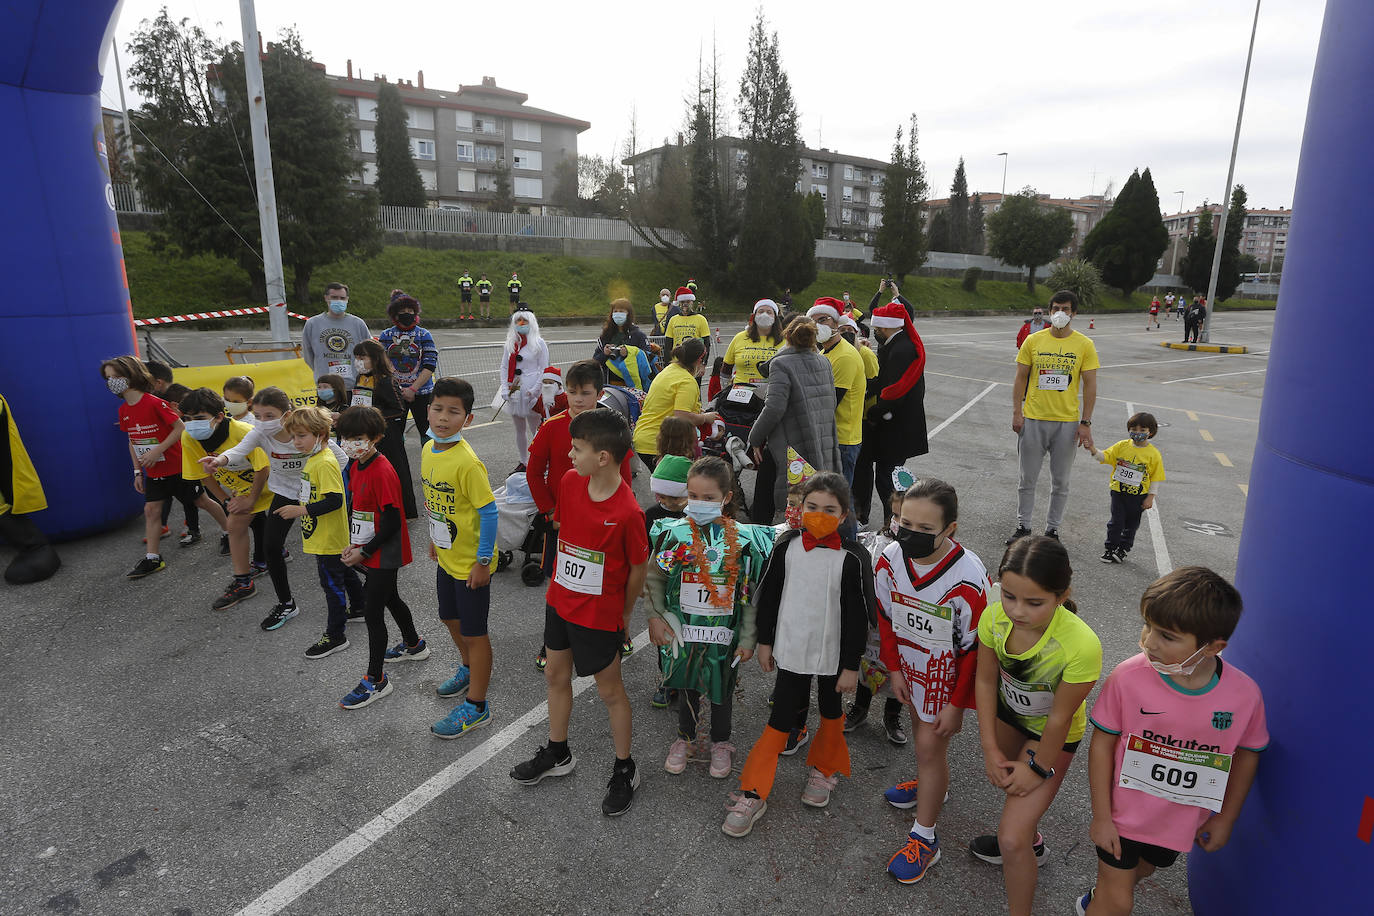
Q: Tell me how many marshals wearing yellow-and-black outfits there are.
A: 3